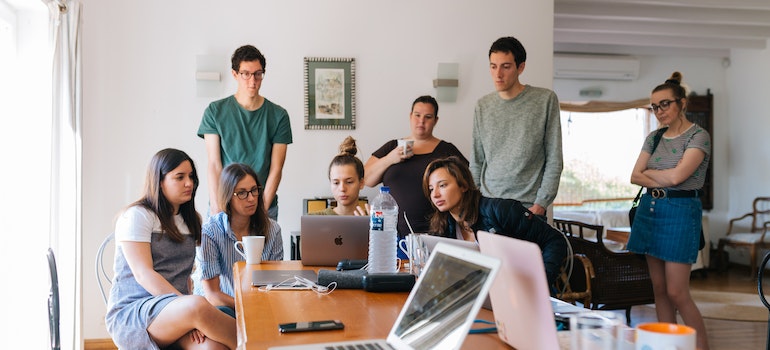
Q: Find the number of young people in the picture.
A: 8